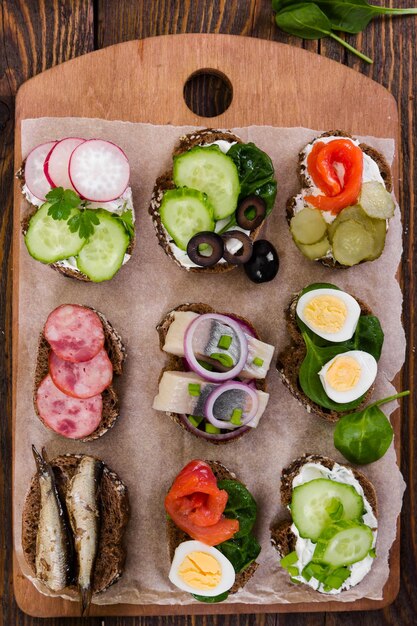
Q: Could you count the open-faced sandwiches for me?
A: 9